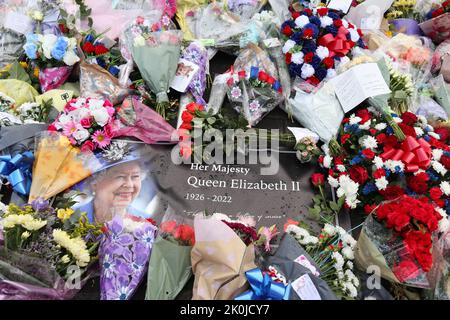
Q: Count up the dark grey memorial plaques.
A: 1